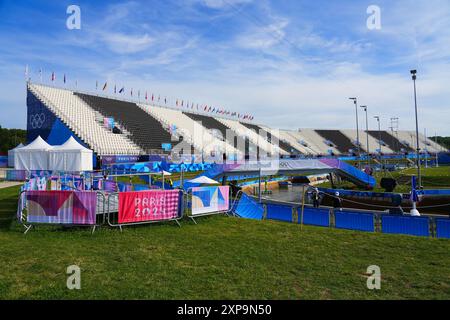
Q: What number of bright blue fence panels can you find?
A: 6